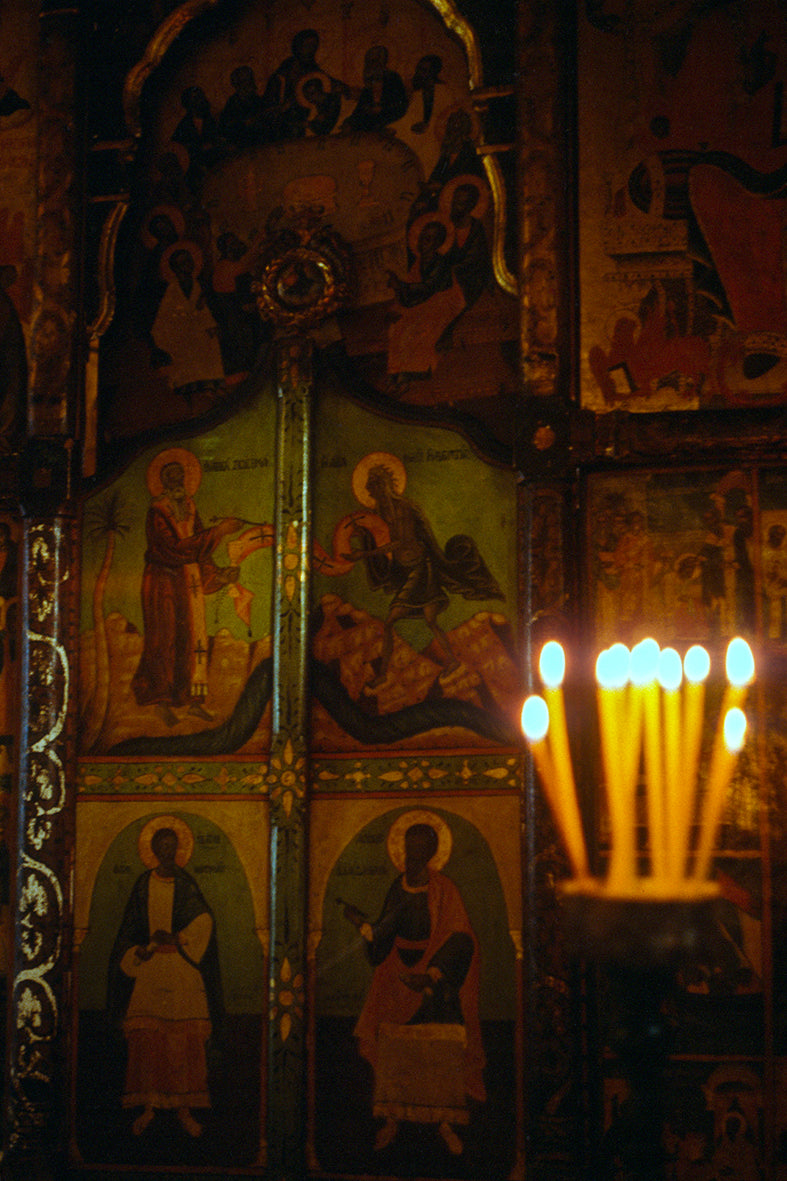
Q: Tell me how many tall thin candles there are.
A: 10